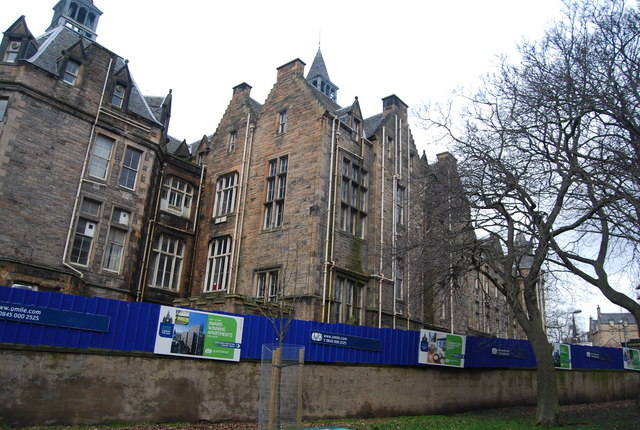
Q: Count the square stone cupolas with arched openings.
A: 2